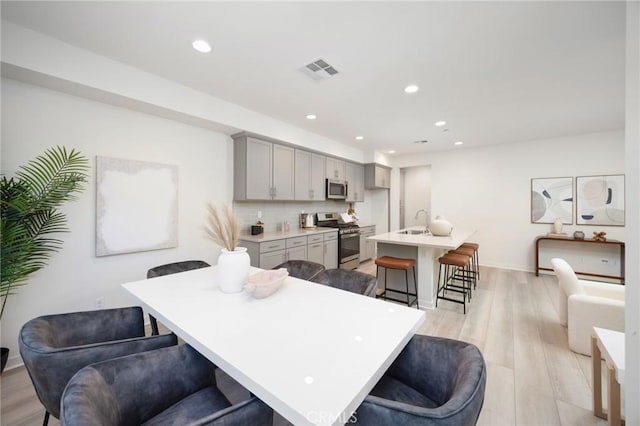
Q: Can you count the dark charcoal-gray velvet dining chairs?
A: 6